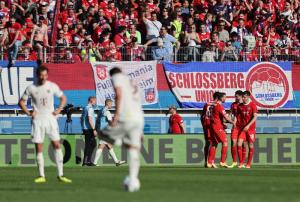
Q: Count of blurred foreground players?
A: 2